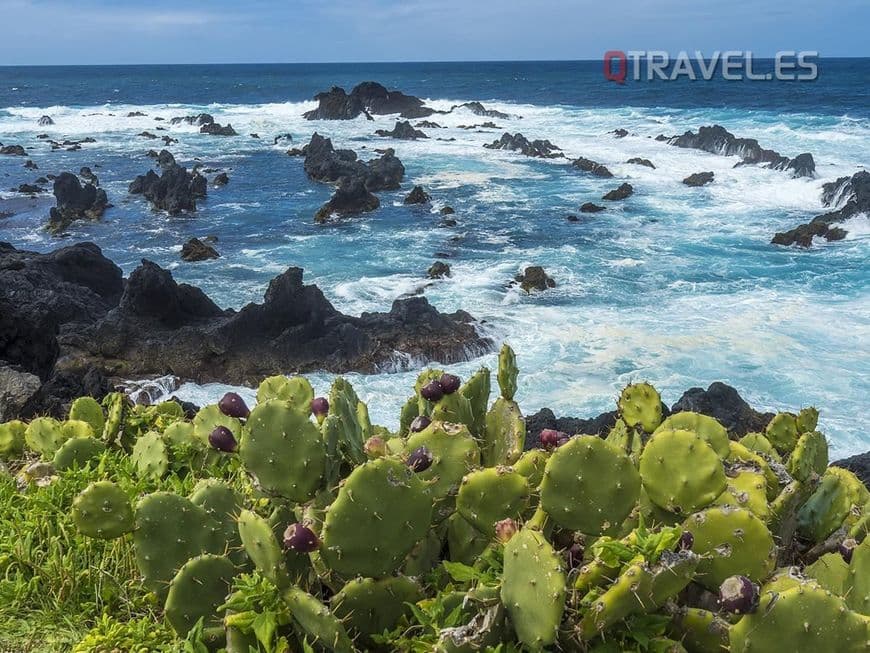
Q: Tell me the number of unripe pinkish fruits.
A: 2